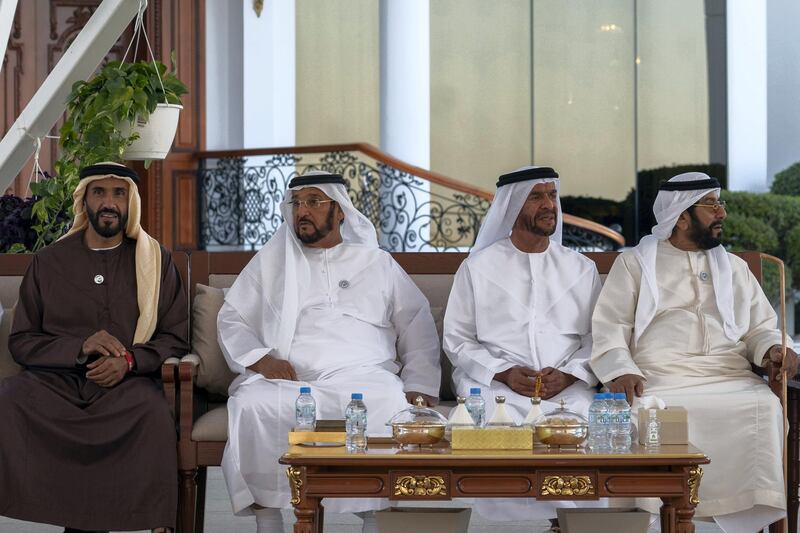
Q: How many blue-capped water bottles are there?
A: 6